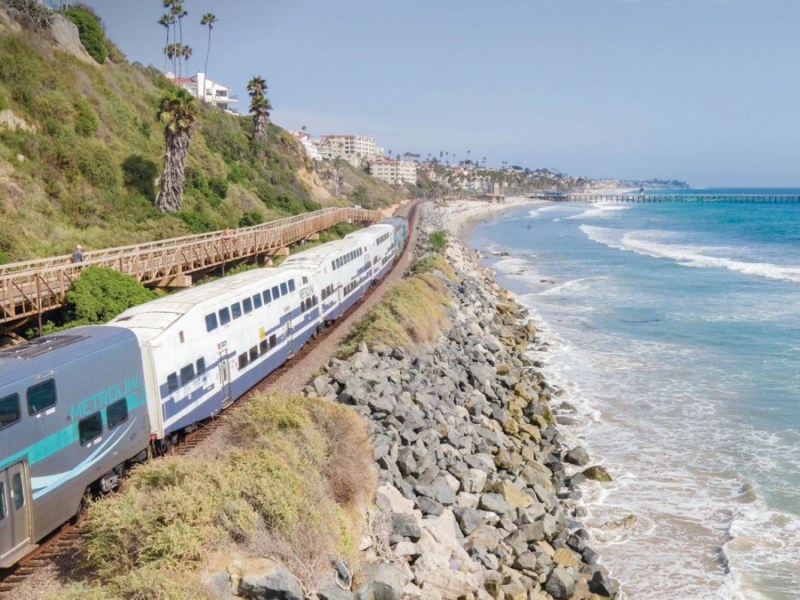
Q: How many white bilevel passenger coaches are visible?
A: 3